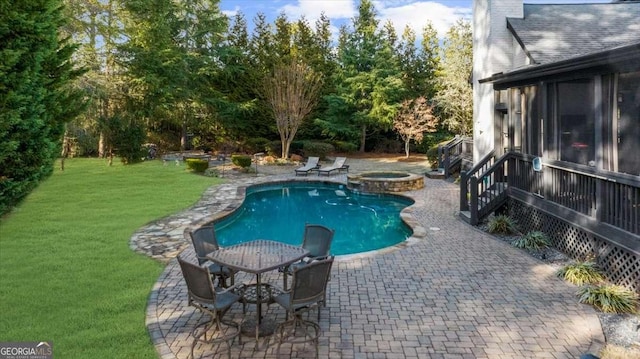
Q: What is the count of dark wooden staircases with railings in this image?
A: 2